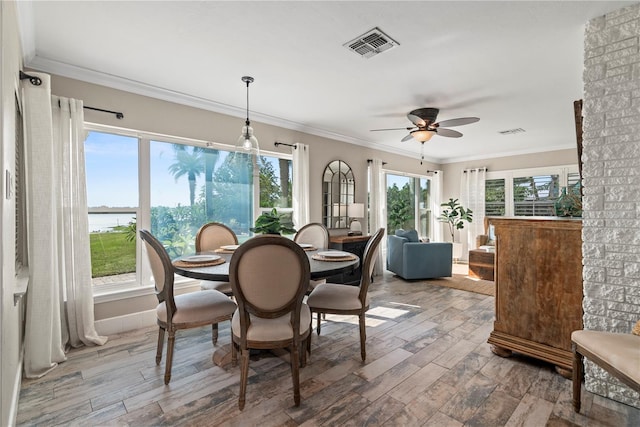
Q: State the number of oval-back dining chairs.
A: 5